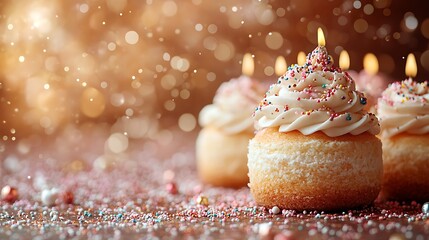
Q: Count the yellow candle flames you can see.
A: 7